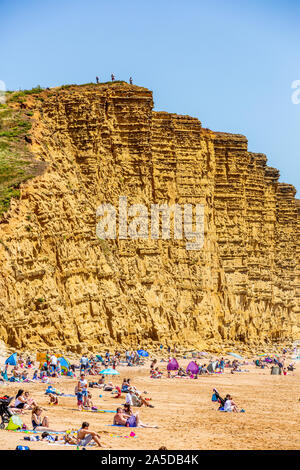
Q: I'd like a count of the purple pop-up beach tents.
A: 2